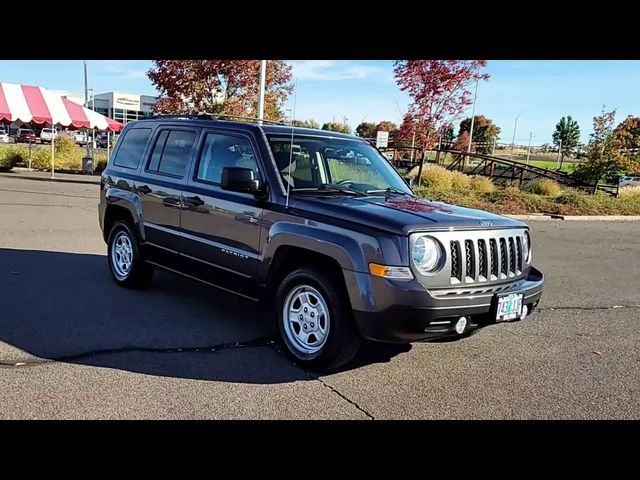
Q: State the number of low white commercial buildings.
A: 1